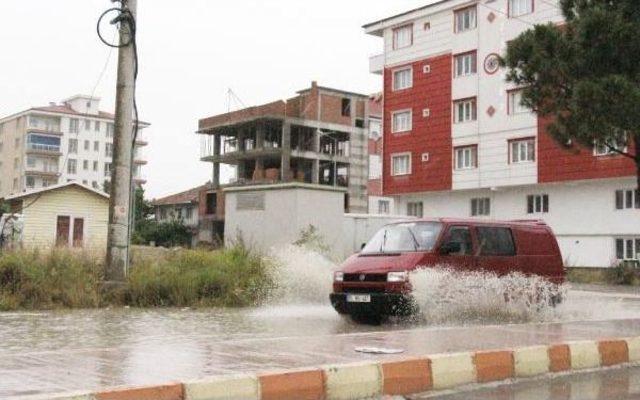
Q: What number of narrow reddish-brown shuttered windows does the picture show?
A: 2